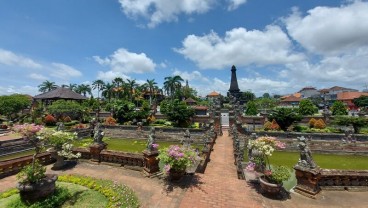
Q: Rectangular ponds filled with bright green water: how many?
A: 2